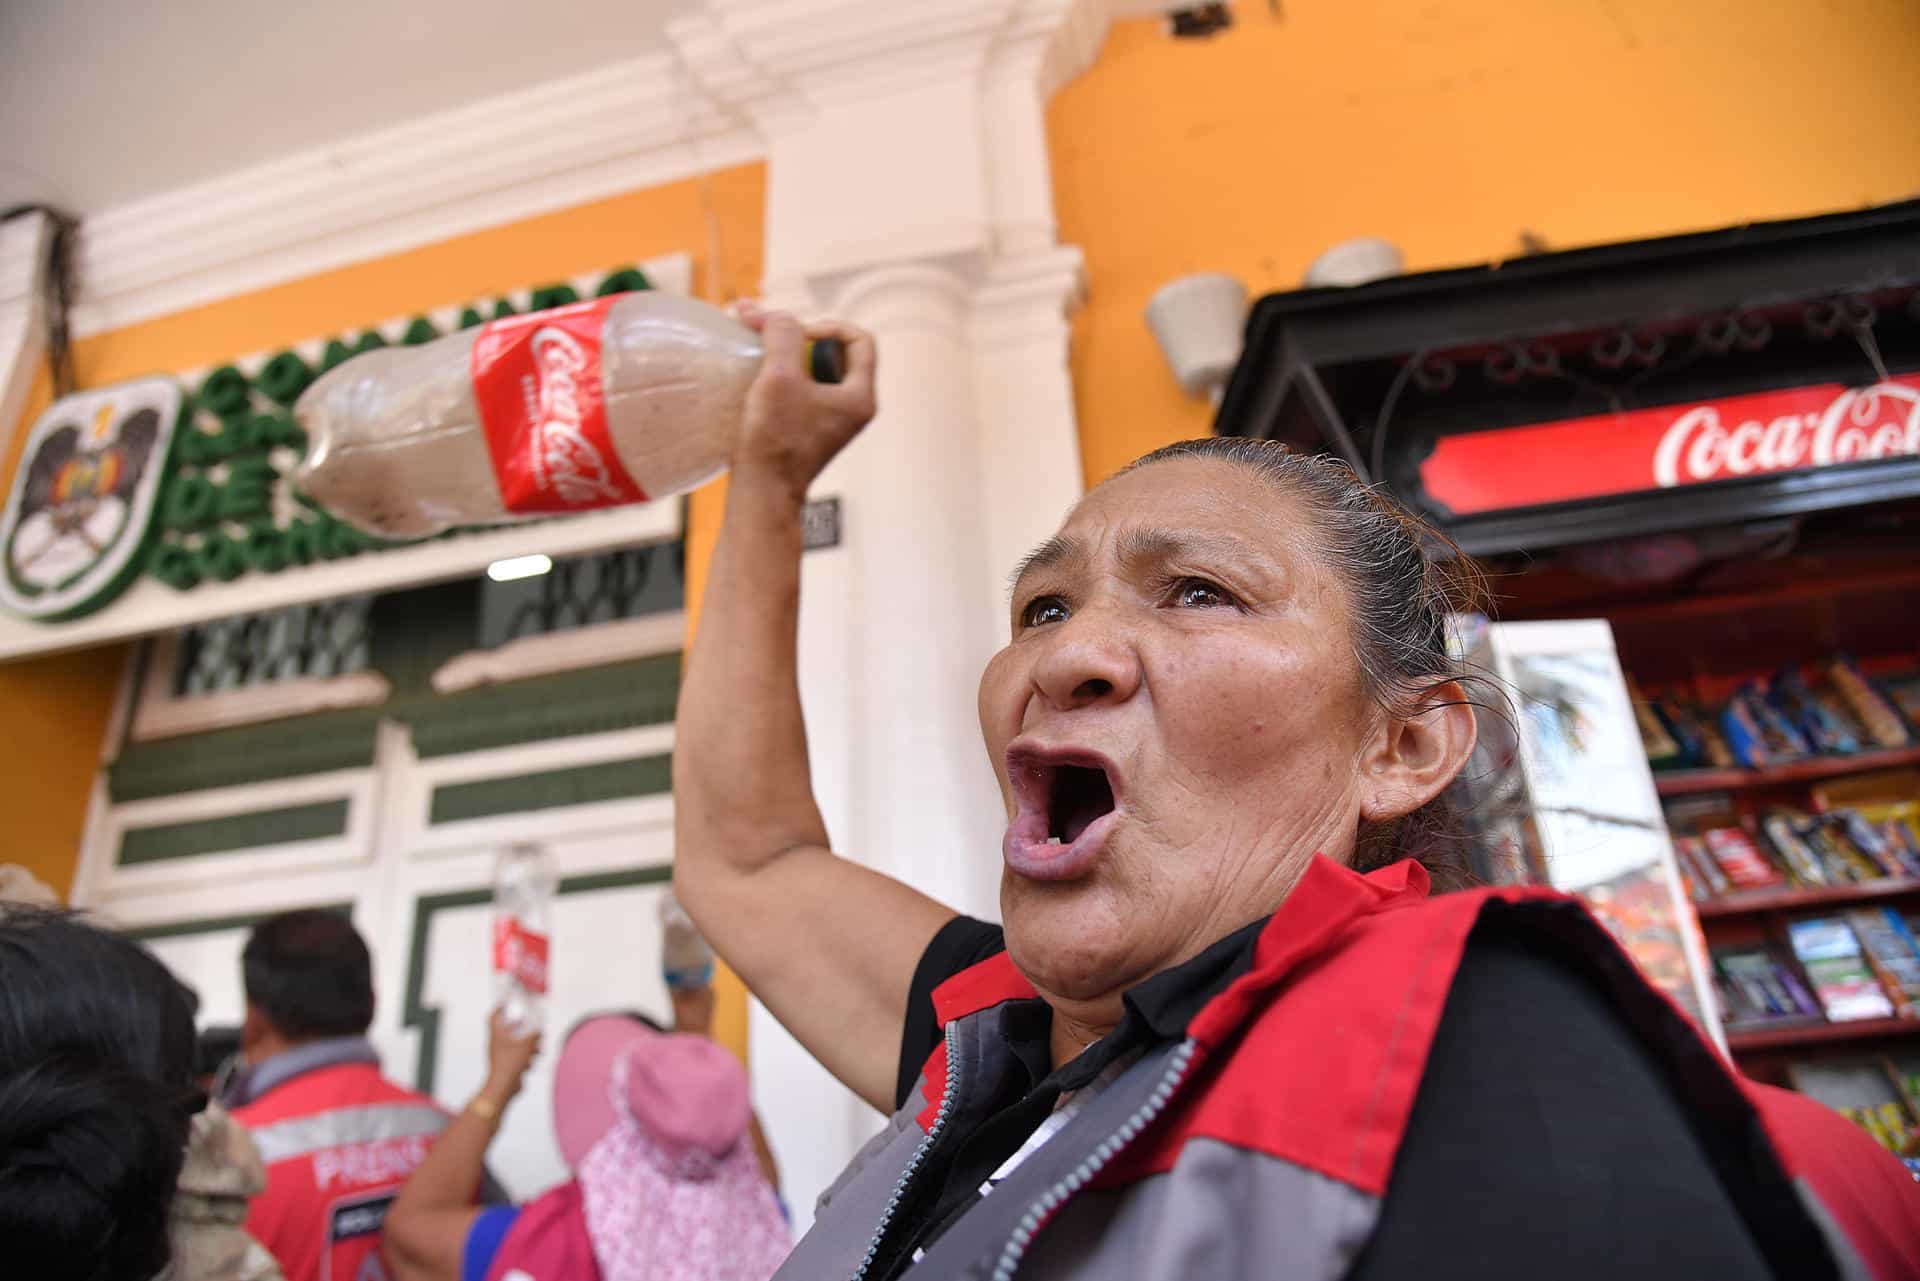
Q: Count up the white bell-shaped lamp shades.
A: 2